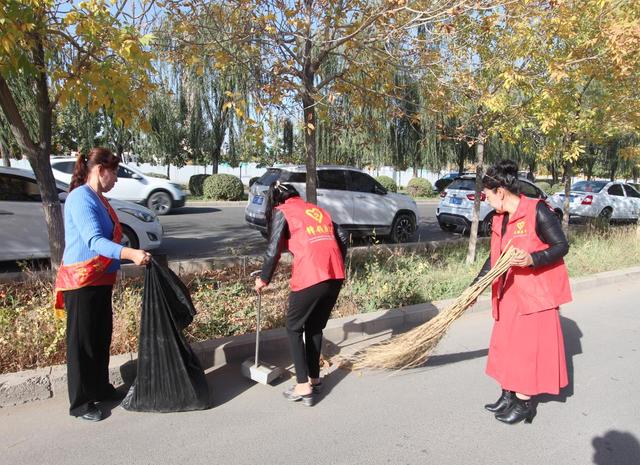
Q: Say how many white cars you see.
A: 5